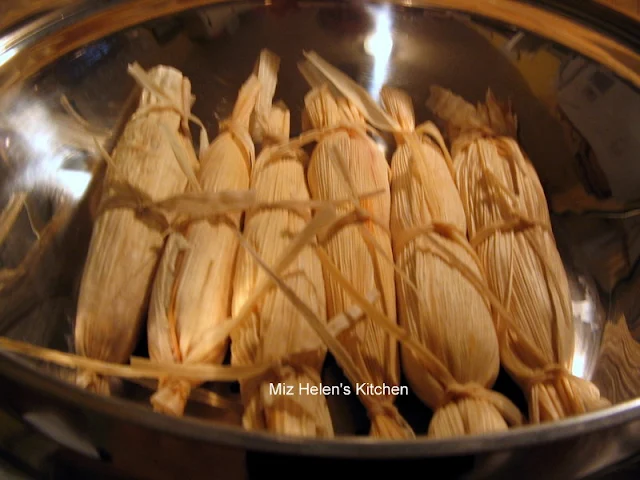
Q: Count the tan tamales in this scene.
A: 6